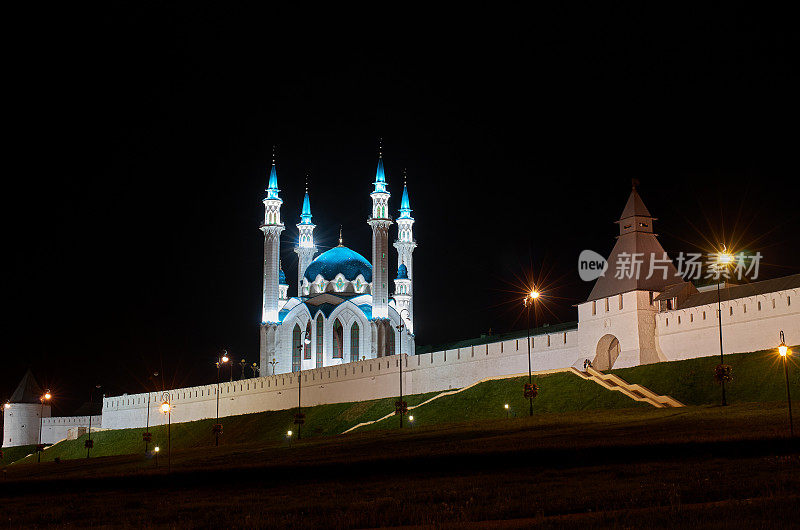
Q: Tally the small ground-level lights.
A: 4